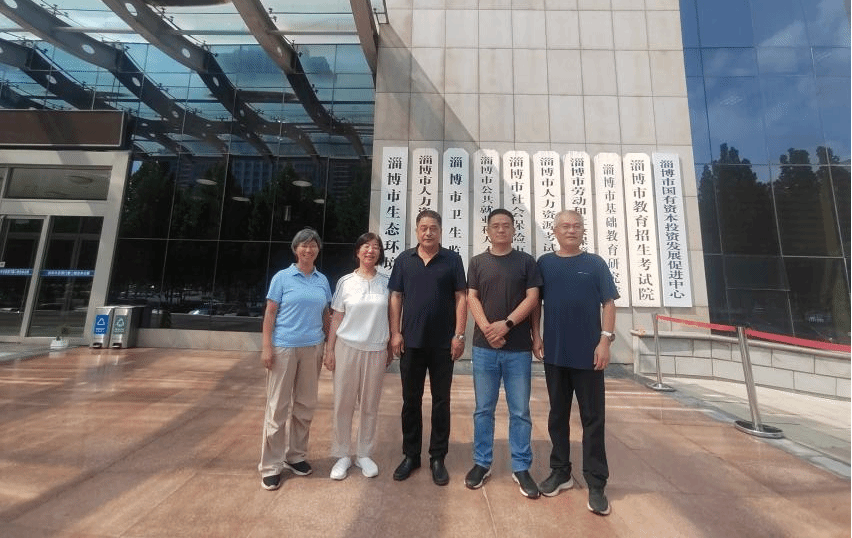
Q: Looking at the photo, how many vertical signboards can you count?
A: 10